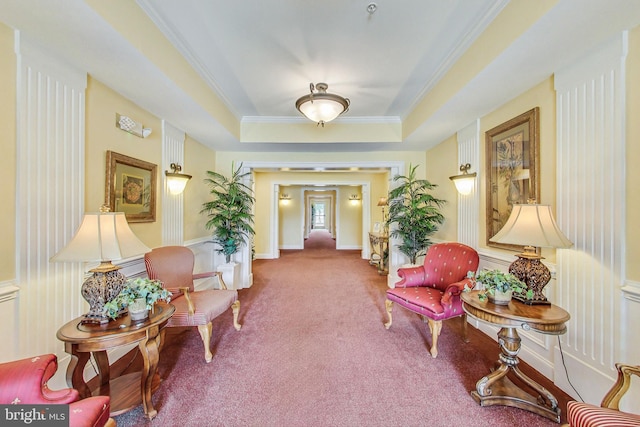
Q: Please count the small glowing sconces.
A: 4